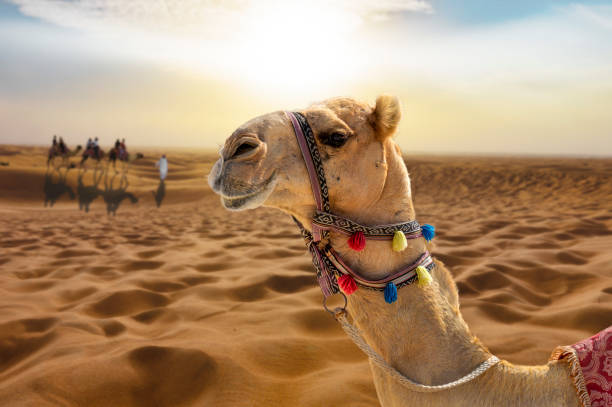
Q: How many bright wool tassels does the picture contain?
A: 6